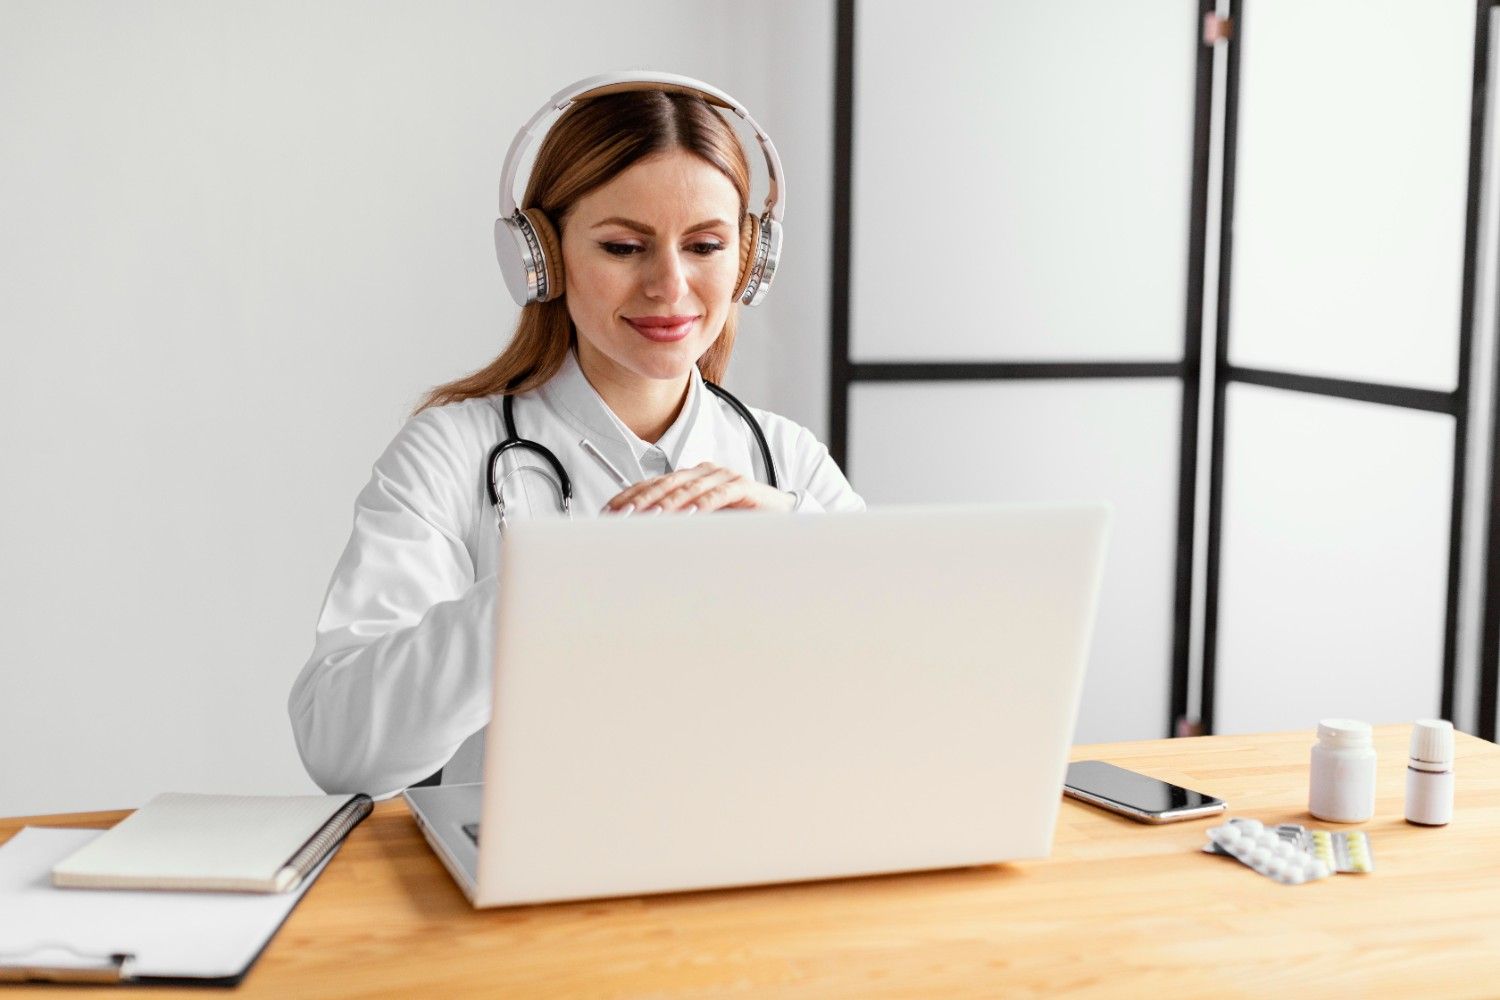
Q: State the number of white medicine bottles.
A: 2